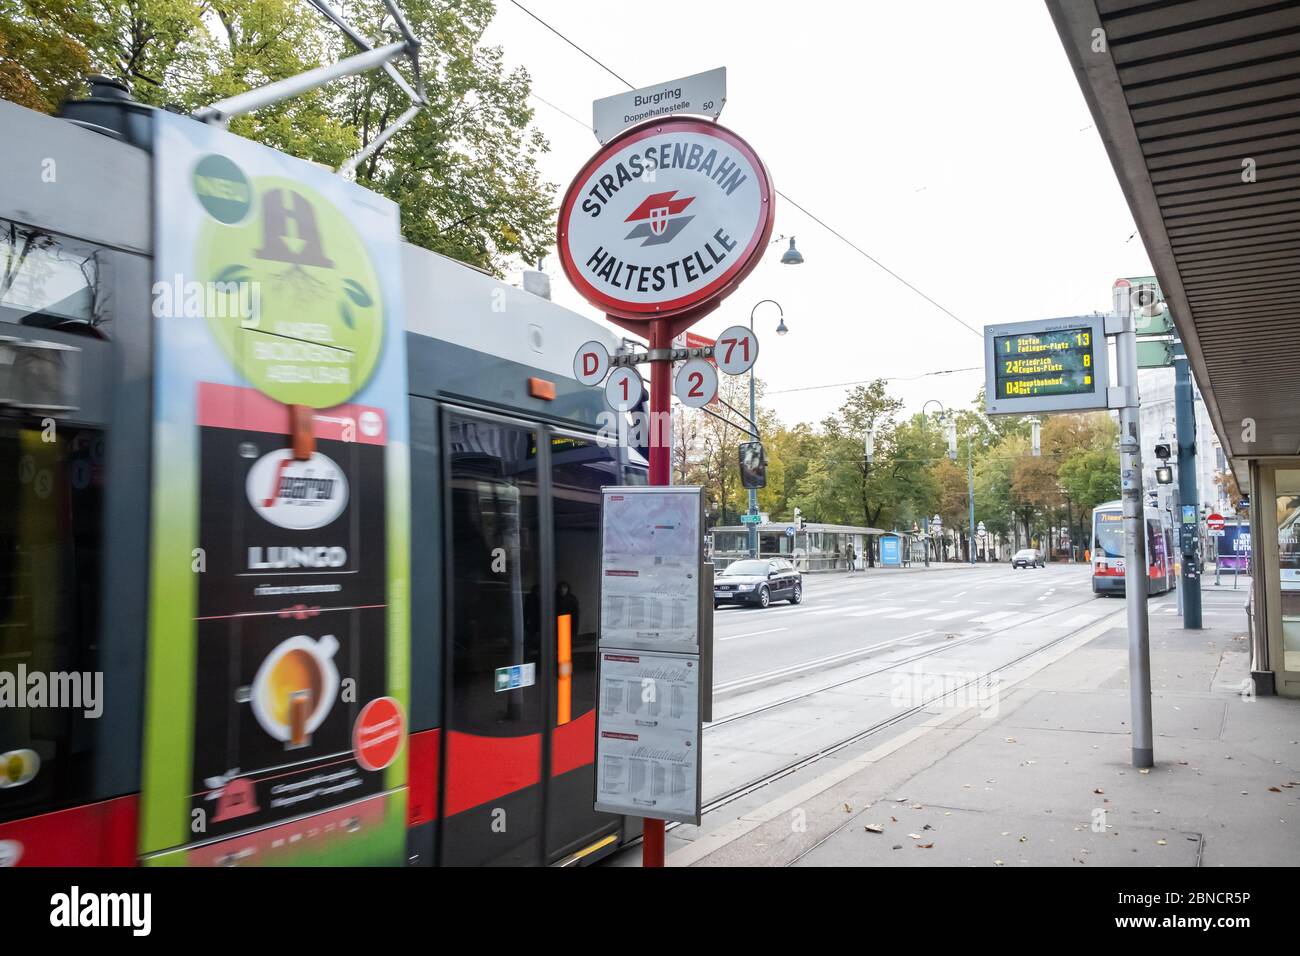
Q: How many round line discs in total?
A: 4